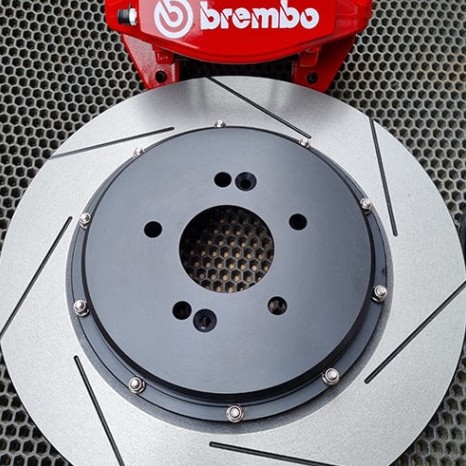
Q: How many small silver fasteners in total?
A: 10